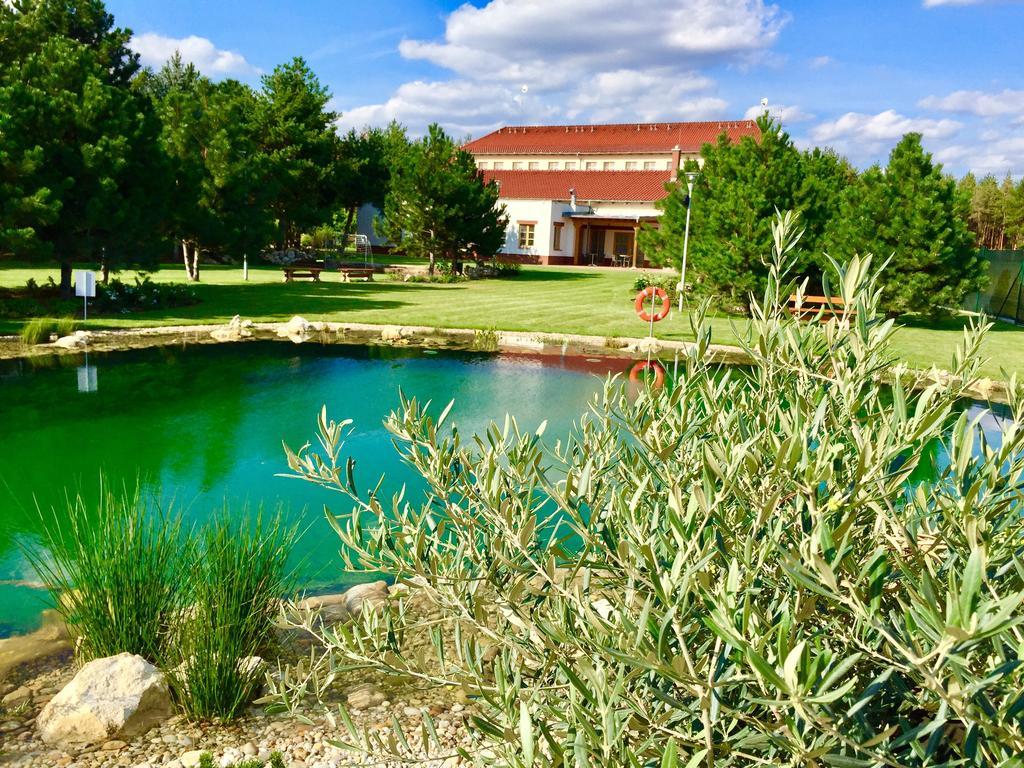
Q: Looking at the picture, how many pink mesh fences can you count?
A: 0